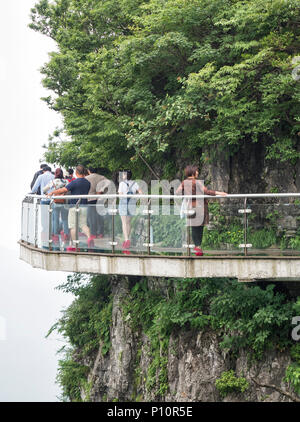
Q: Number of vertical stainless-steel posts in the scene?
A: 9